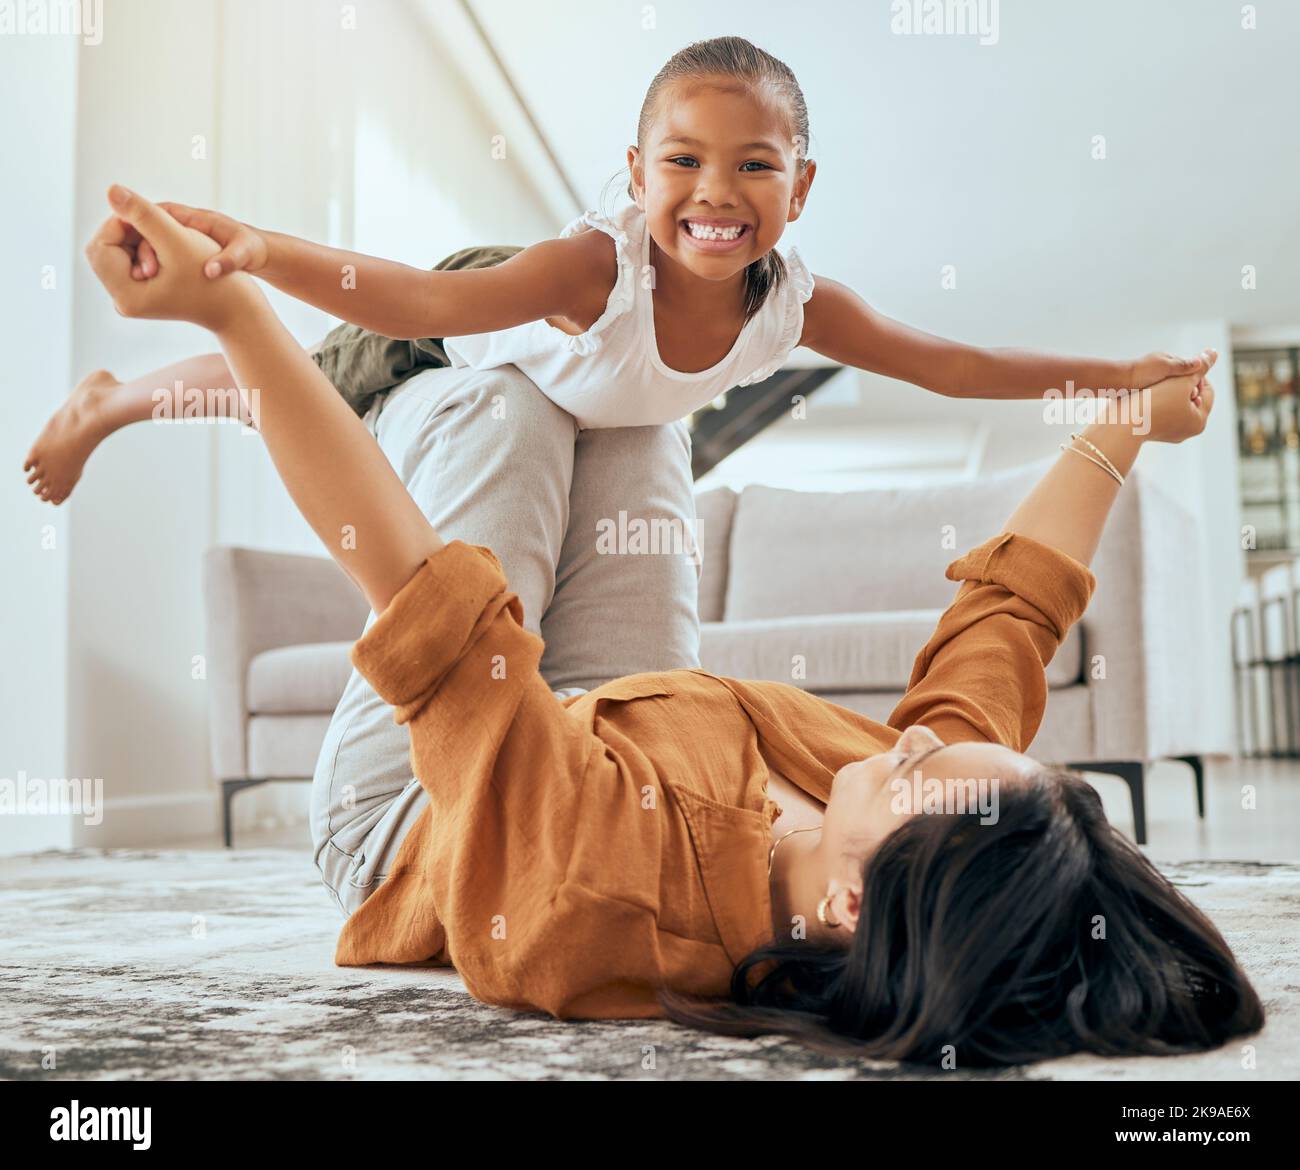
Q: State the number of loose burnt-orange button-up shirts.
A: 1